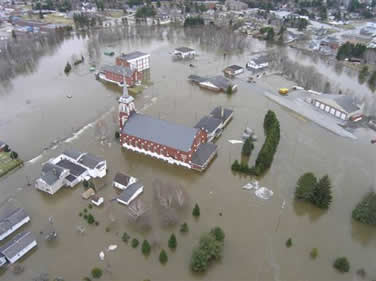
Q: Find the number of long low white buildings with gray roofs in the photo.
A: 2